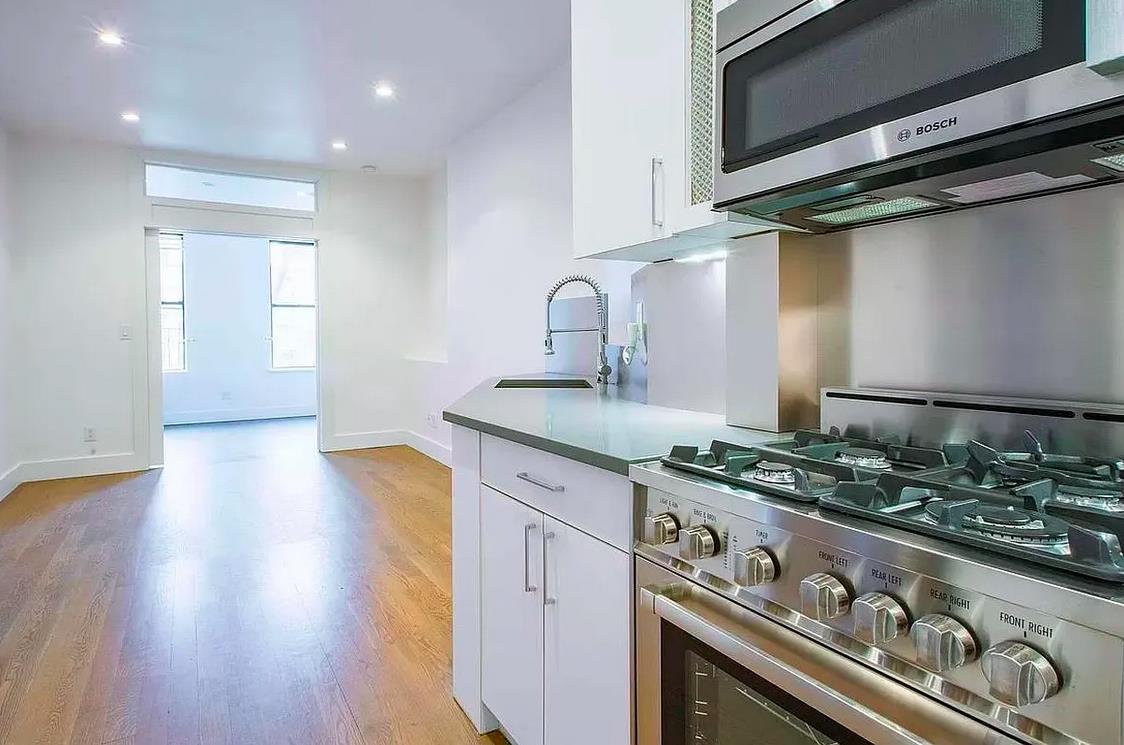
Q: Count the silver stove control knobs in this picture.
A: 7